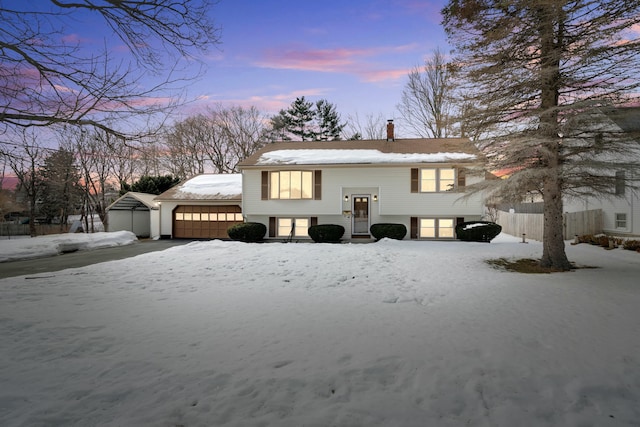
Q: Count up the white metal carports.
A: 1